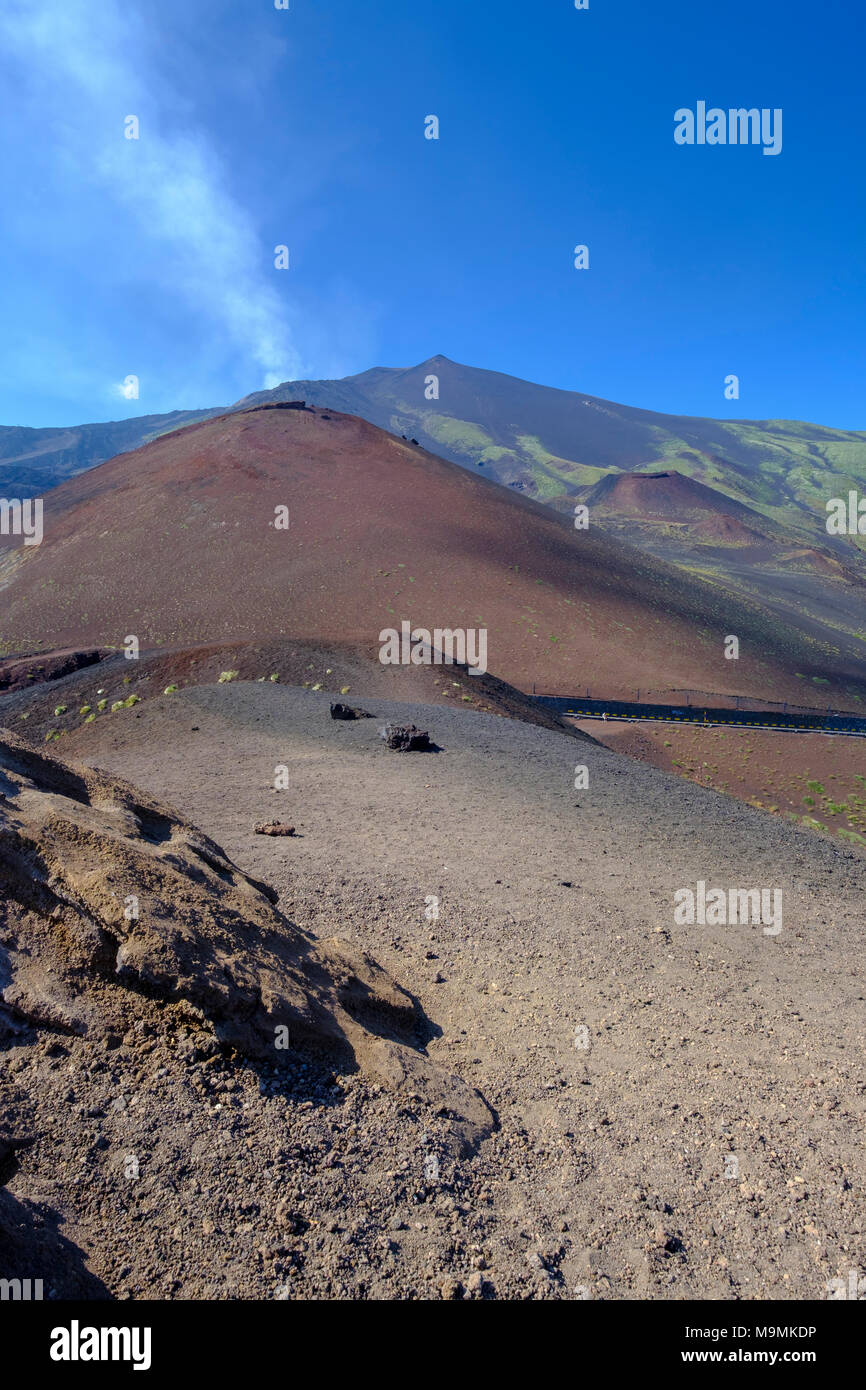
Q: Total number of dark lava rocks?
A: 2